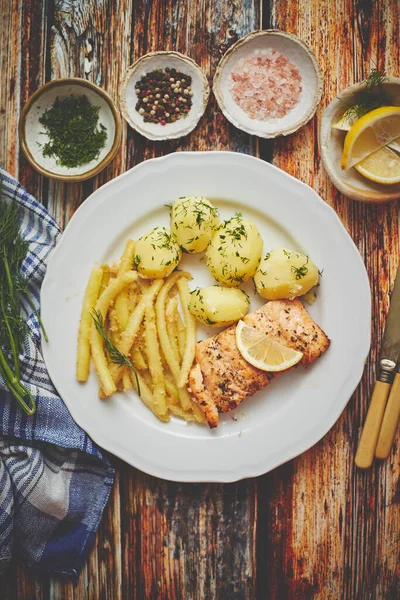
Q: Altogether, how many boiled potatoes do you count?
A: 5